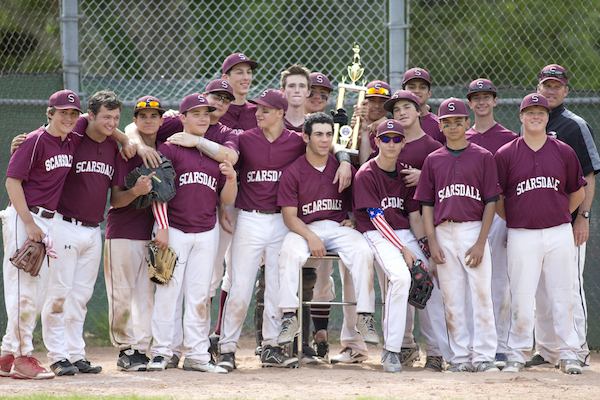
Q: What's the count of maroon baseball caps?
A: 15